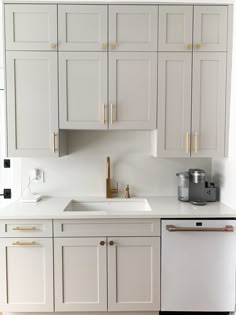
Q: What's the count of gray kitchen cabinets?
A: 13